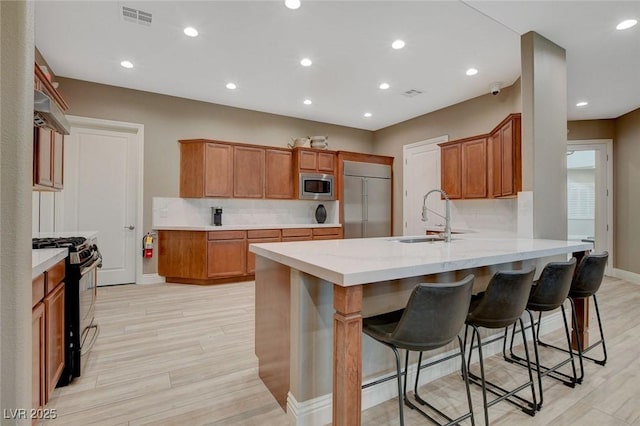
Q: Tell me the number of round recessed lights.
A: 12